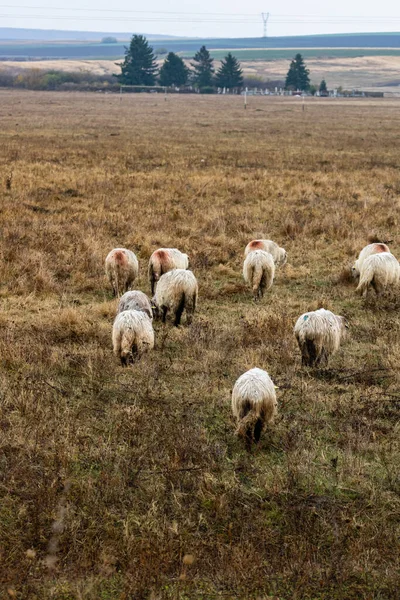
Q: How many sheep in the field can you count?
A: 11